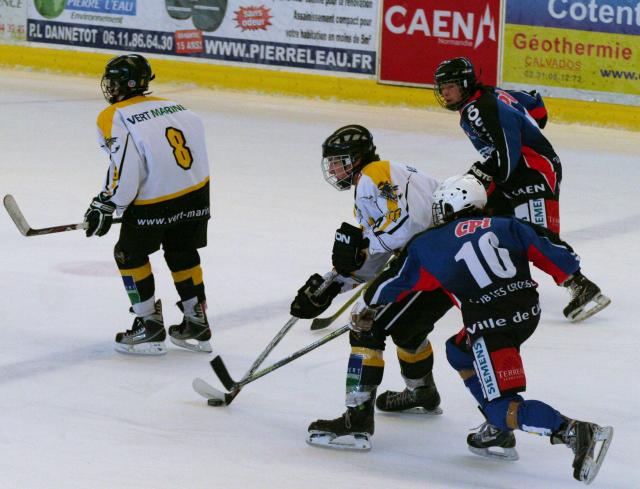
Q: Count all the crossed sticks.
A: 2